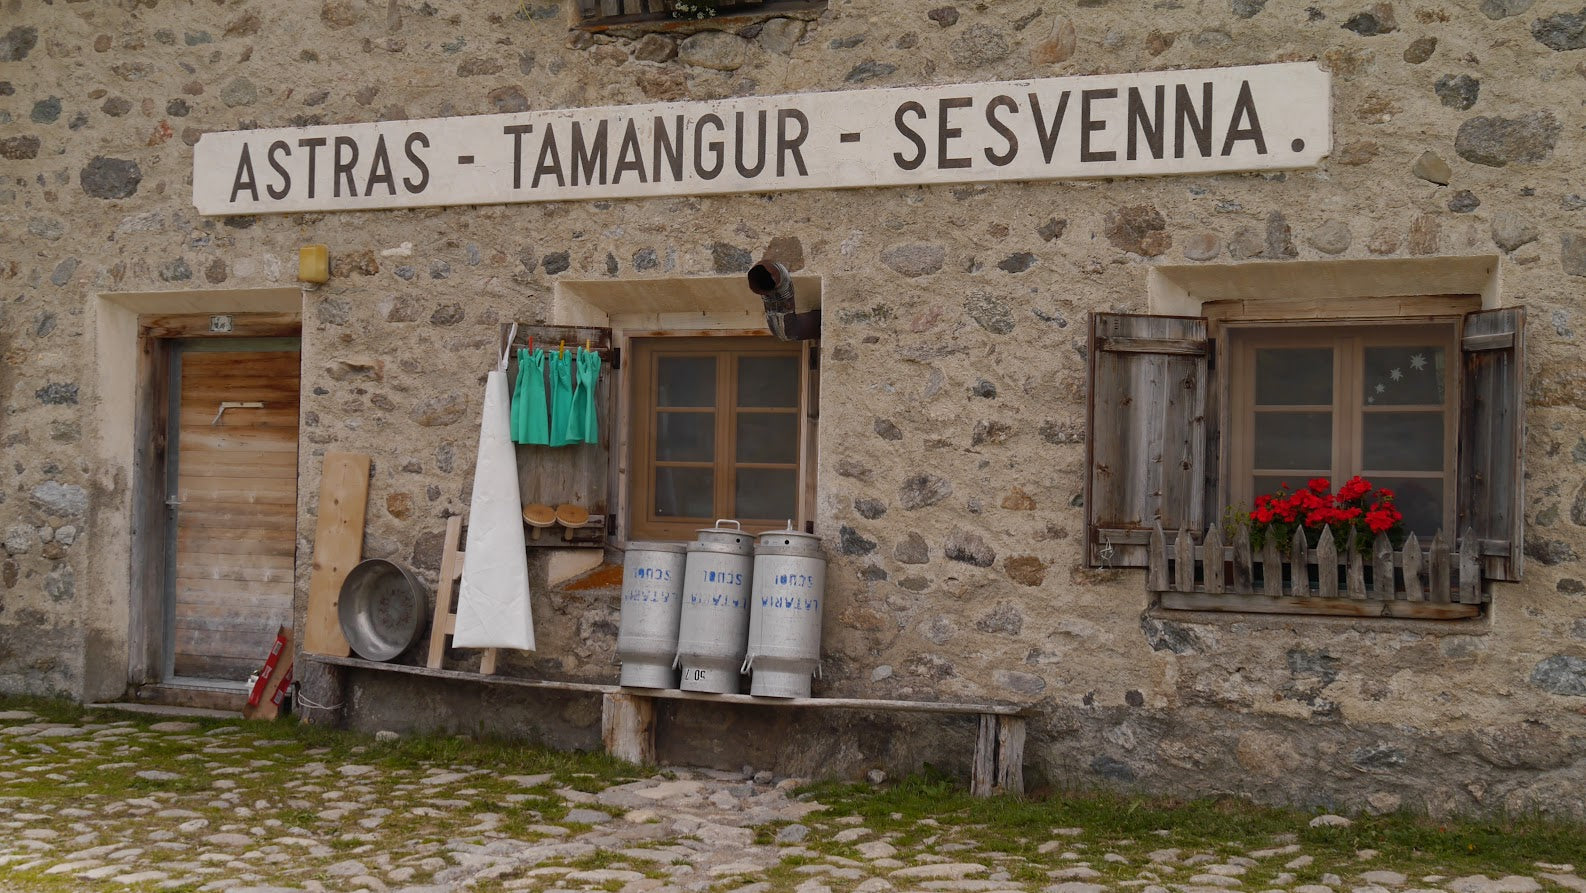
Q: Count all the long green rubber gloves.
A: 6